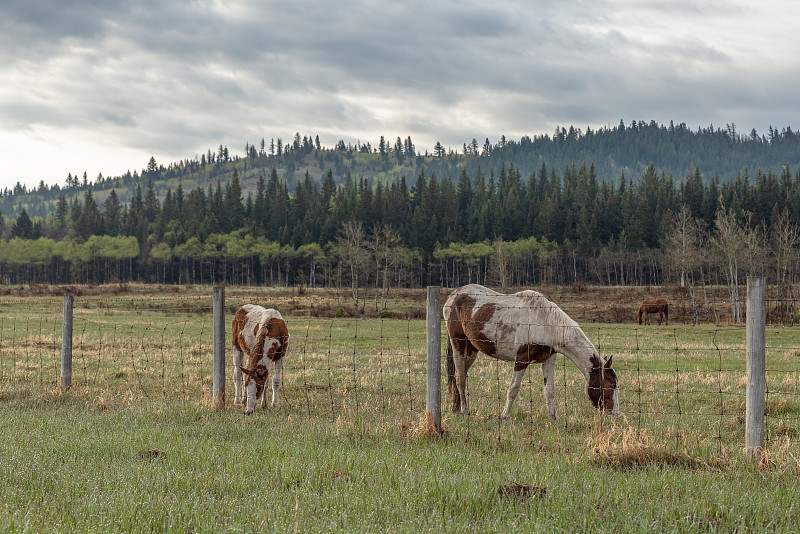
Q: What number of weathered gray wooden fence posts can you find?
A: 4